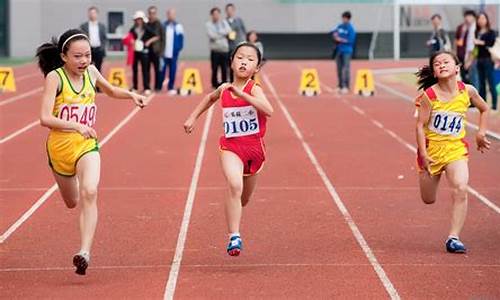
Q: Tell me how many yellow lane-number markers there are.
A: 5